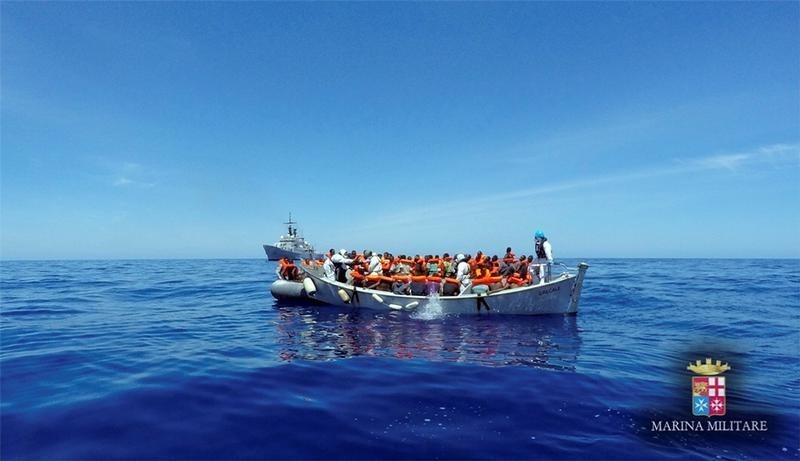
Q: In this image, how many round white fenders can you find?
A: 5